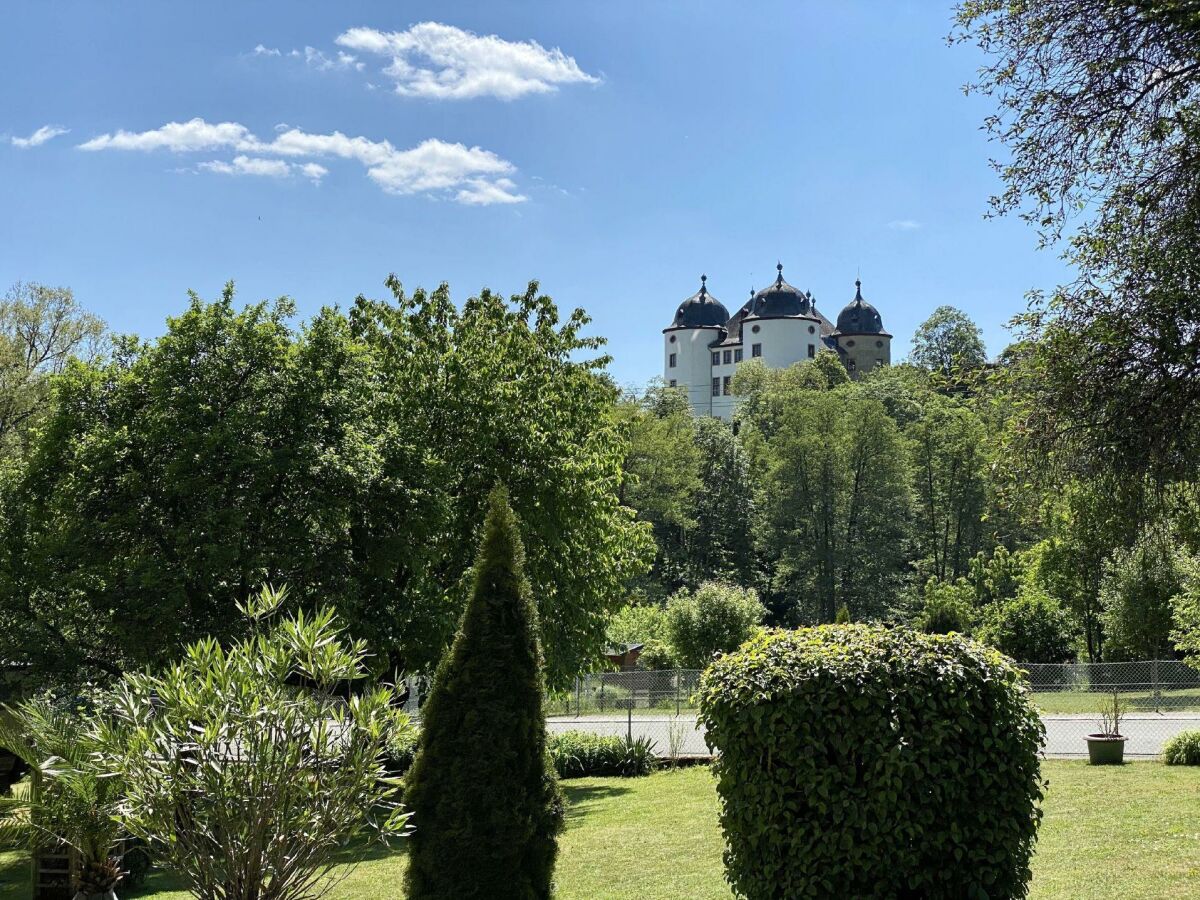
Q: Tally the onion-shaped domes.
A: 3